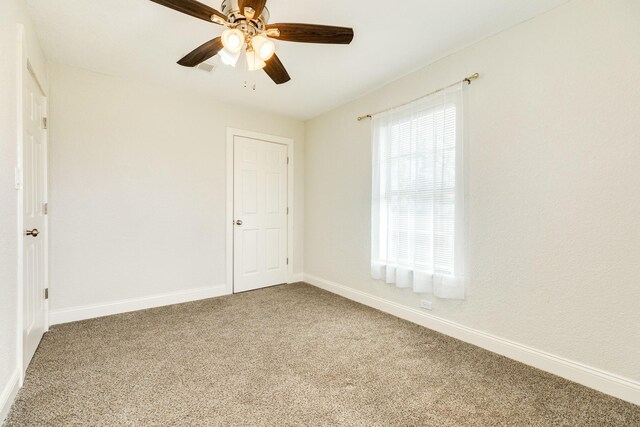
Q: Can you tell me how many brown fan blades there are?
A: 5